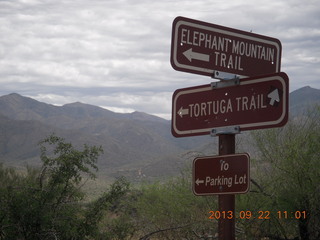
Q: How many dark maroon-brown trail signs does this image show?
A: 3